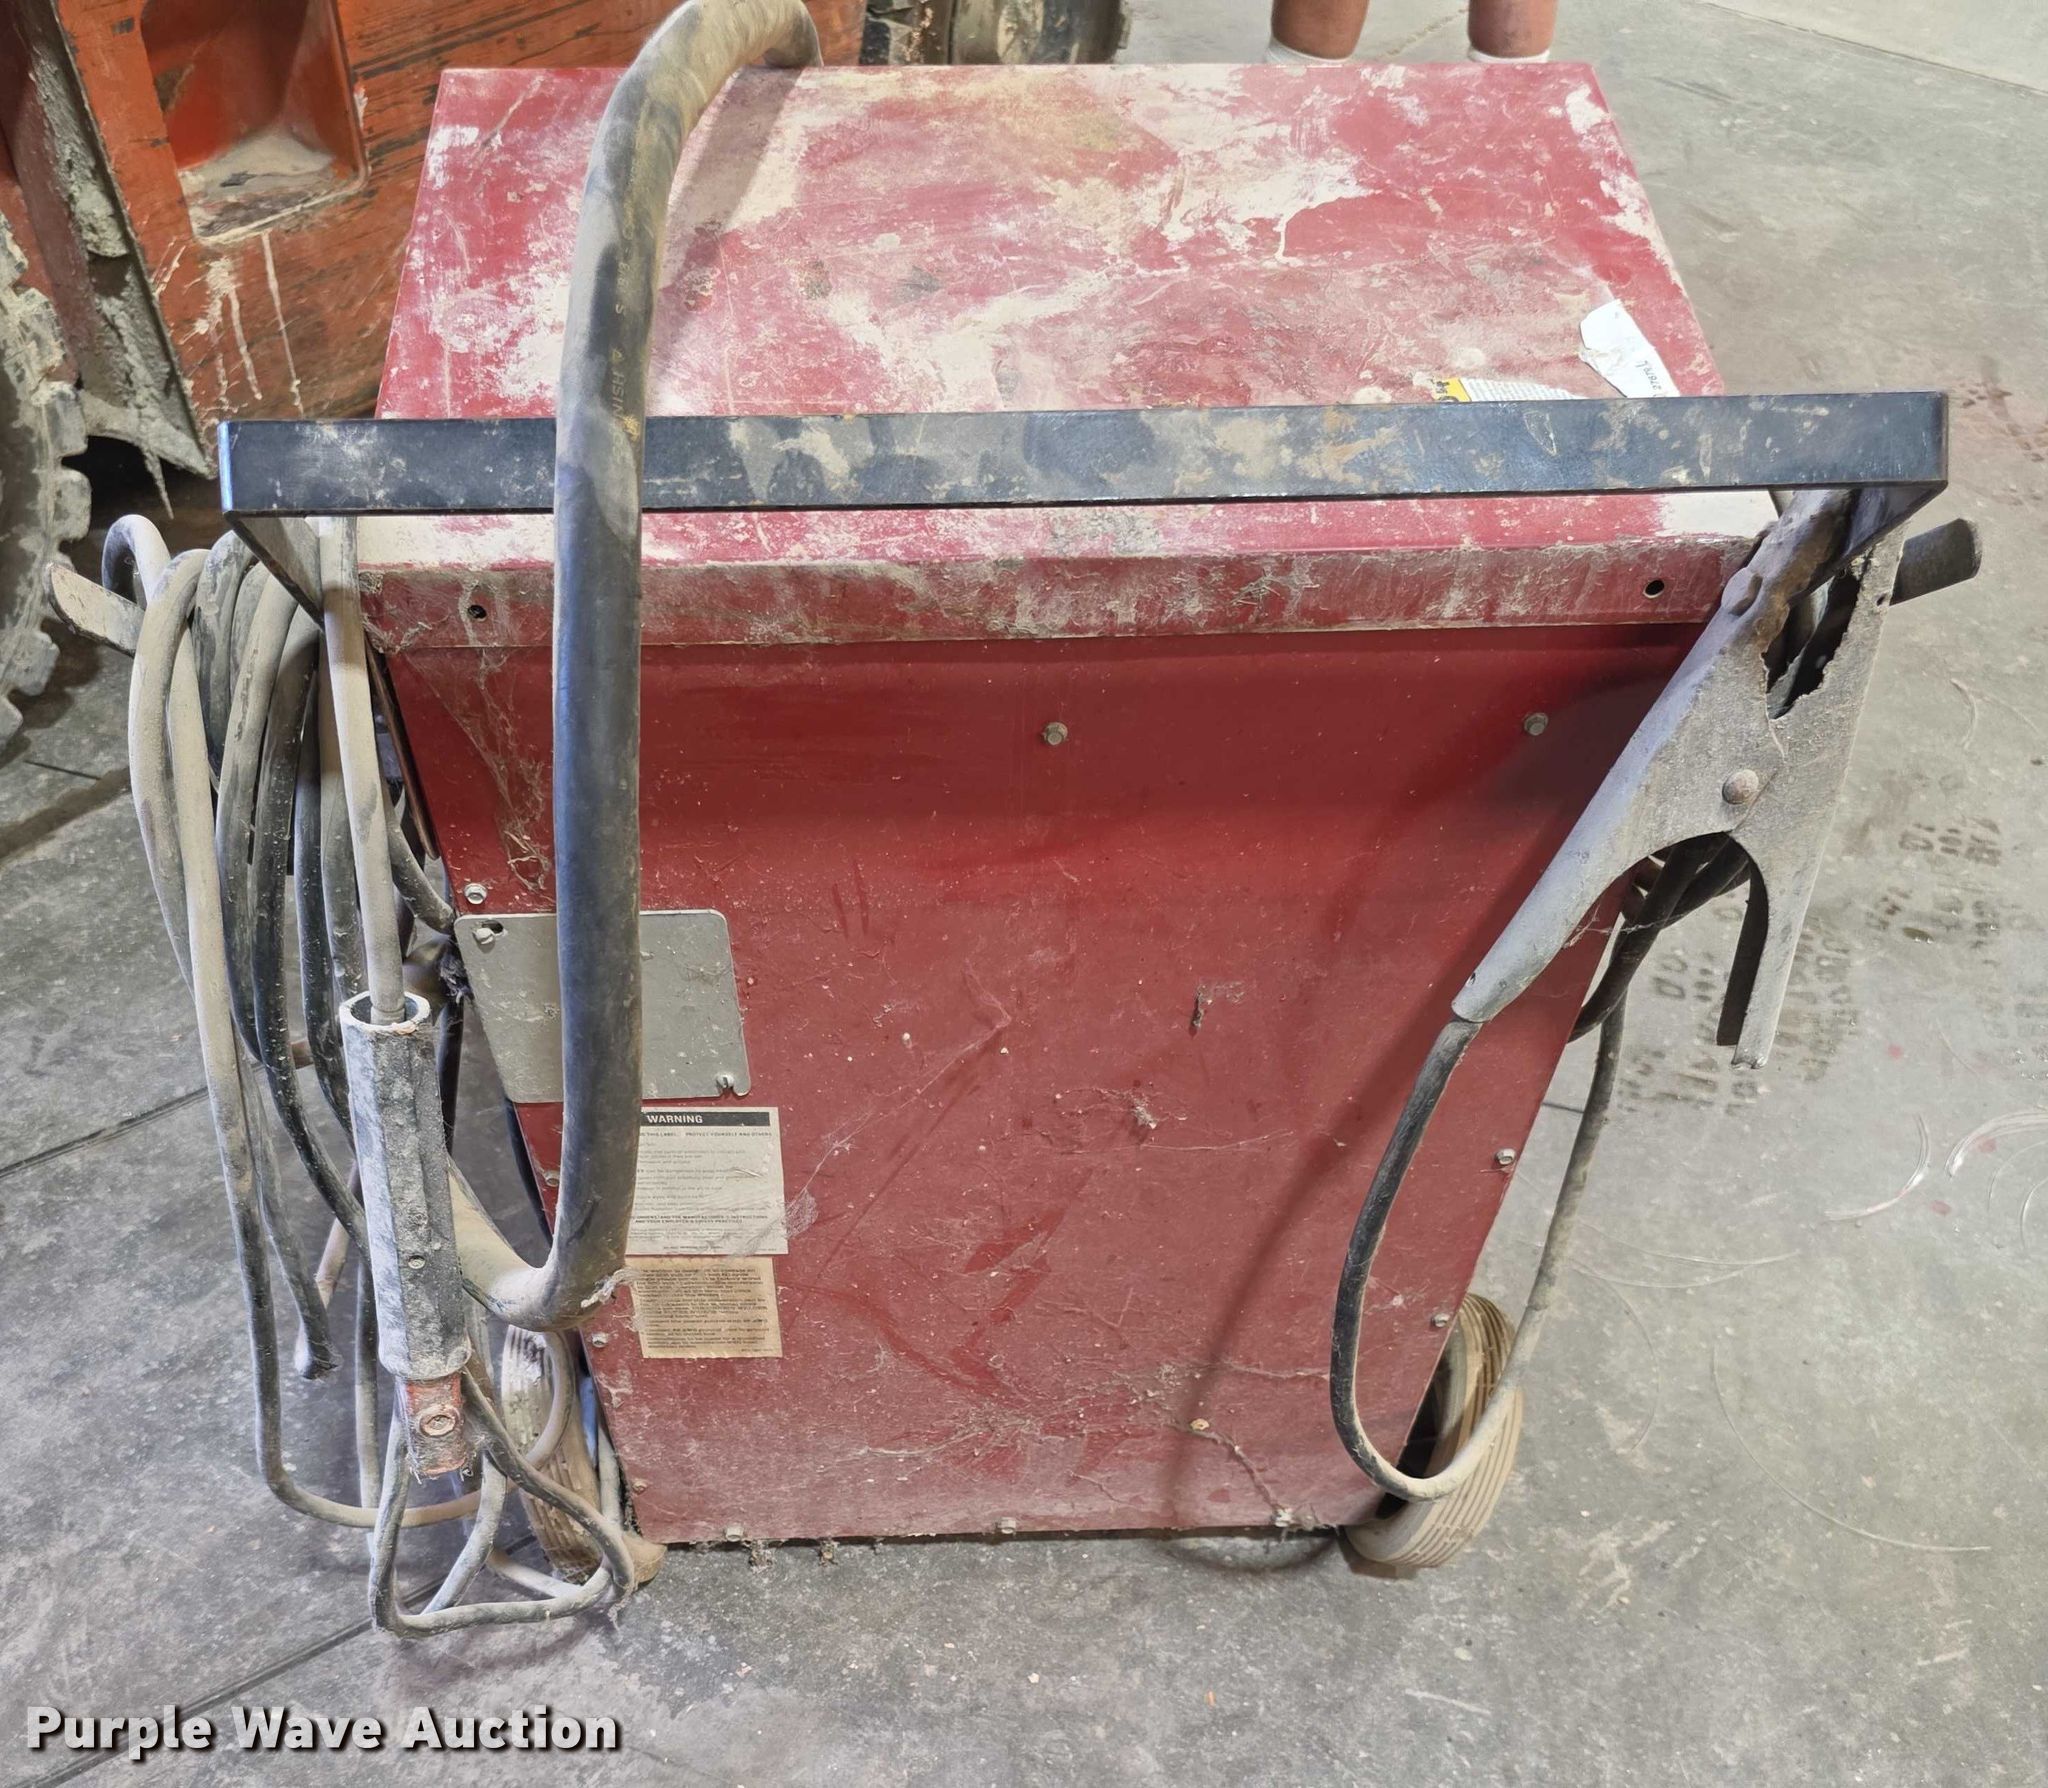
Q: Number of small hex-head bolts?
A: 11